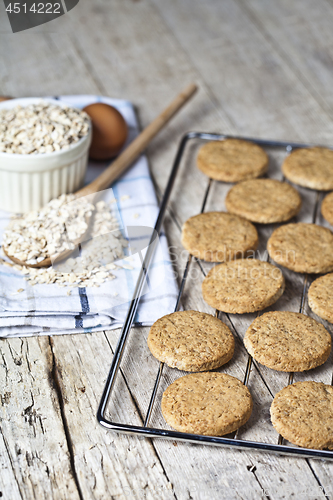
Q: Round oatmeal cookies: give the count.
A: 12